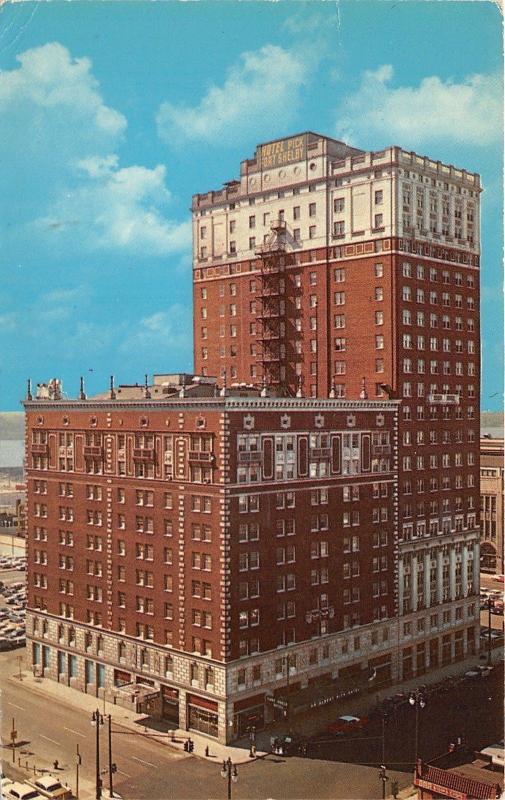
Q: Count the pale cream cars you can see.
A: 2